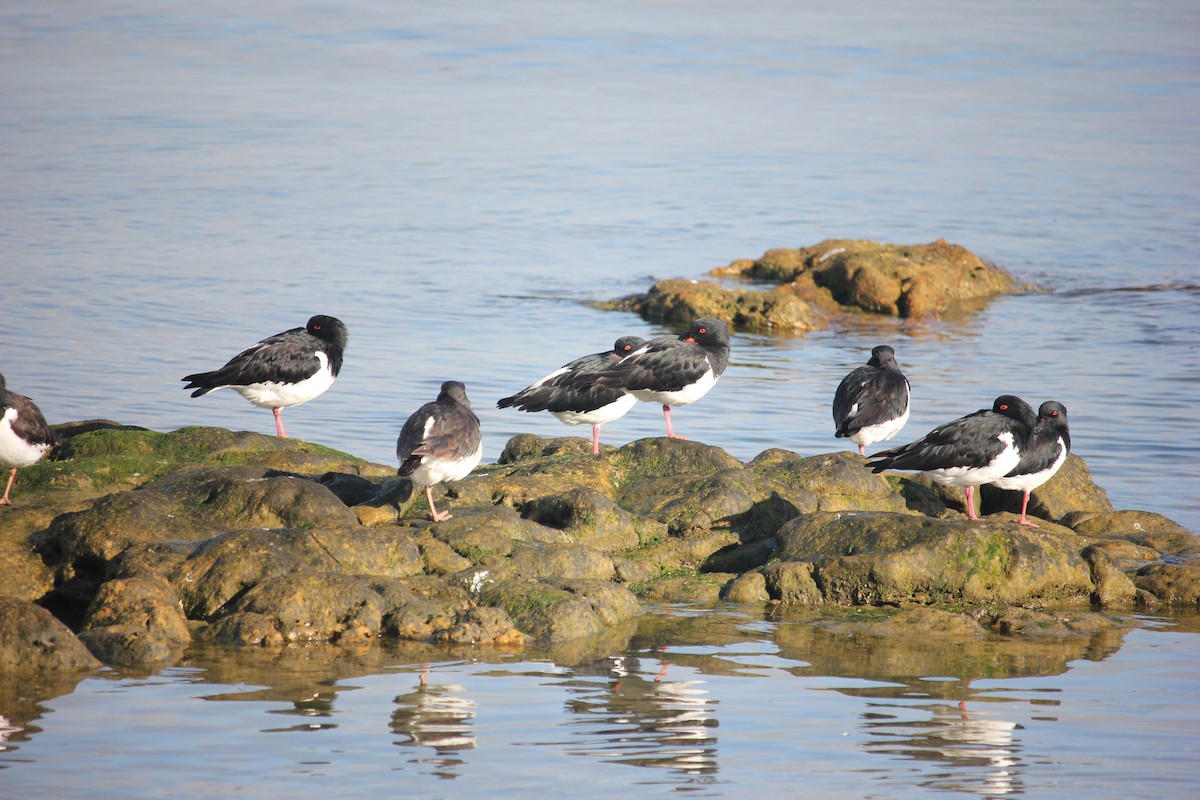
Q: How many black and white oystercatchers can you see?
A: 8